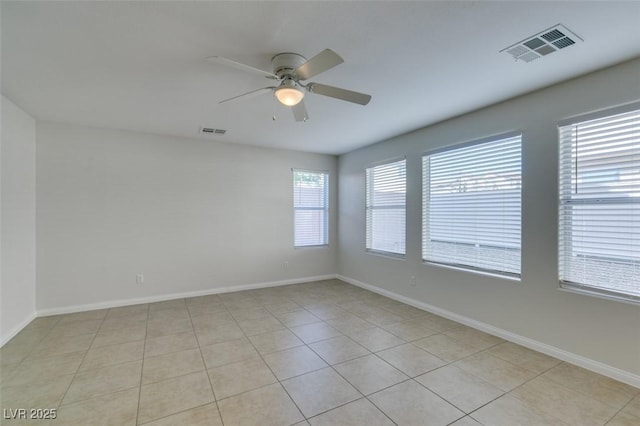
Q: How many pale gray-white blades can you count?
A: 5